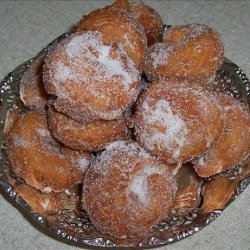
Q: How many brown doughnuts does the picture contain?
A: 10